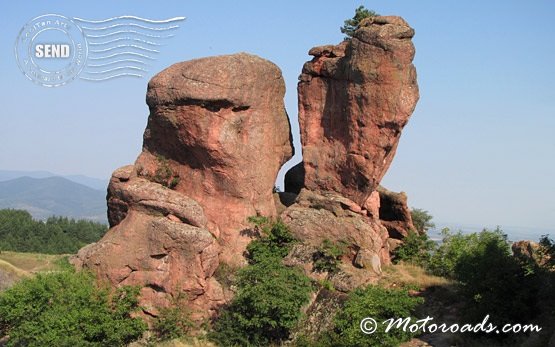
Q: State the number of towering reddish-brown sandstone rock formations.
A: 2